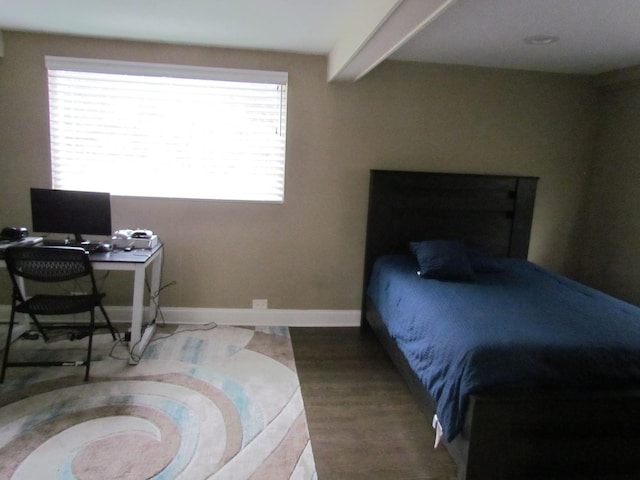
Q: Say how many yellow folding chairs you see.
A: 0